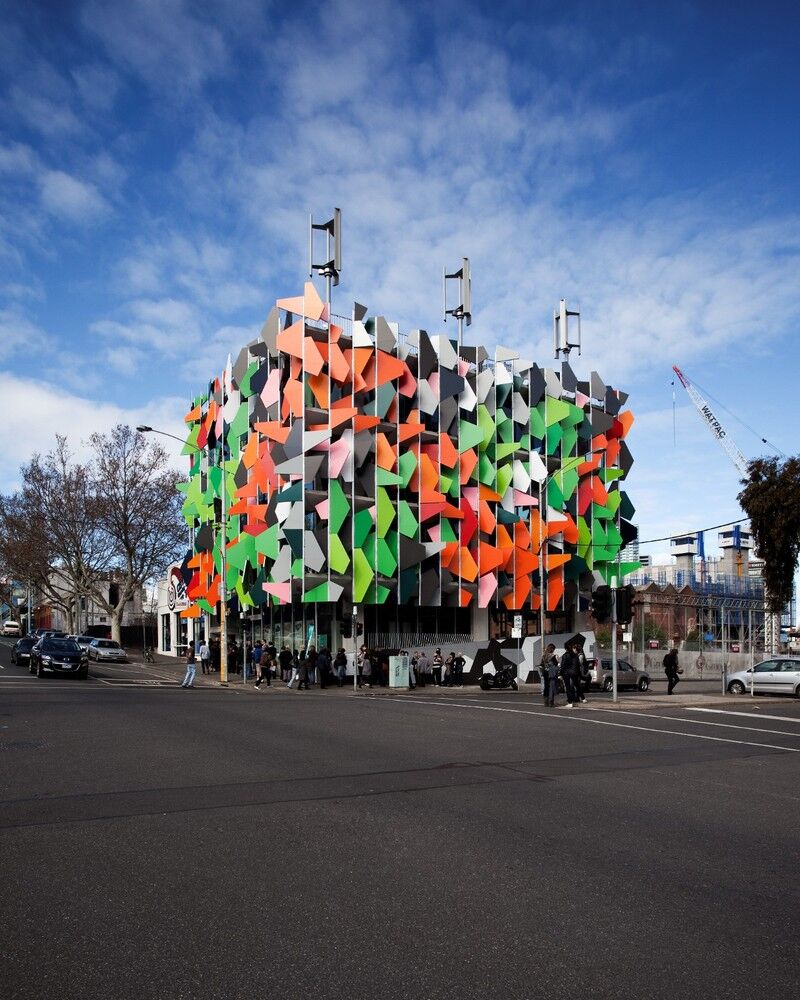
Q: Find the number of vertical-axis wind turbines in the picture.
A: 3